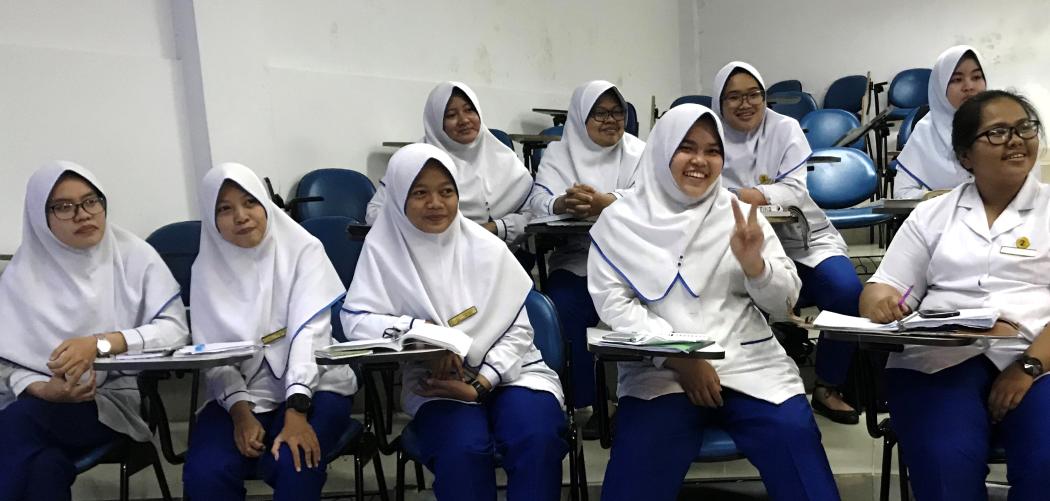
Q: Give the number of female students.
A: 9